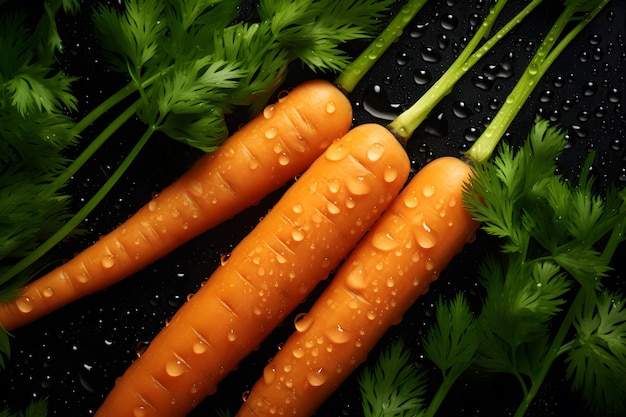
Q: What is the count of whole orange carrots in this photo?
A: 3